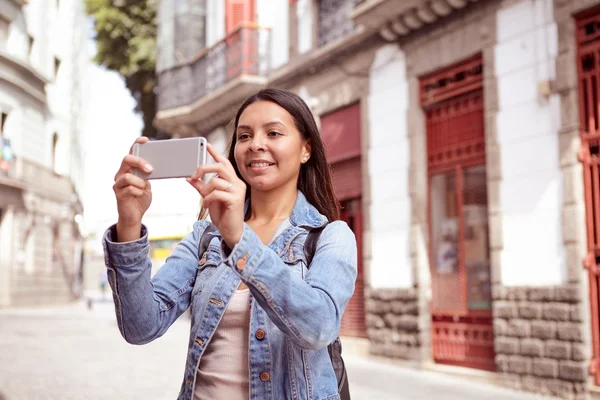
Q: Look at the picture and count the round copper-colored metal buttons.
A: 4